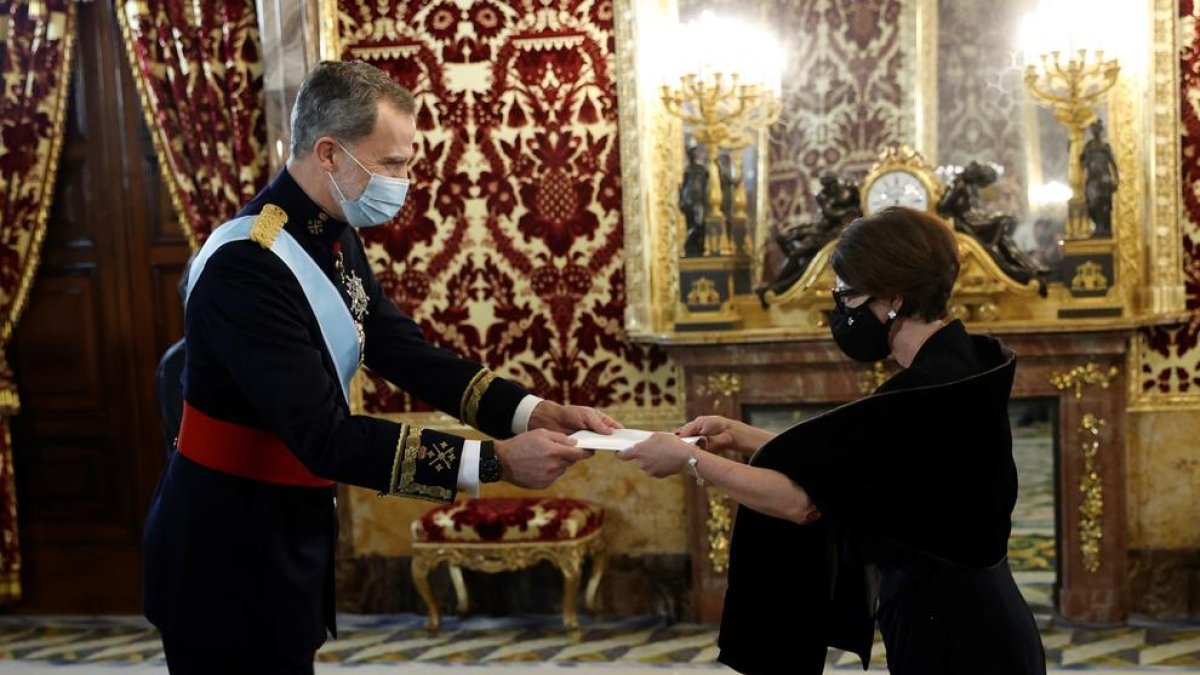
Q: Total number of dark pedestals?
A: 2